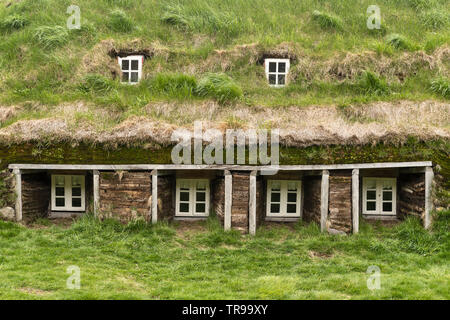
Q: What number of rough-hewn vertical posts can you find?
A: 8